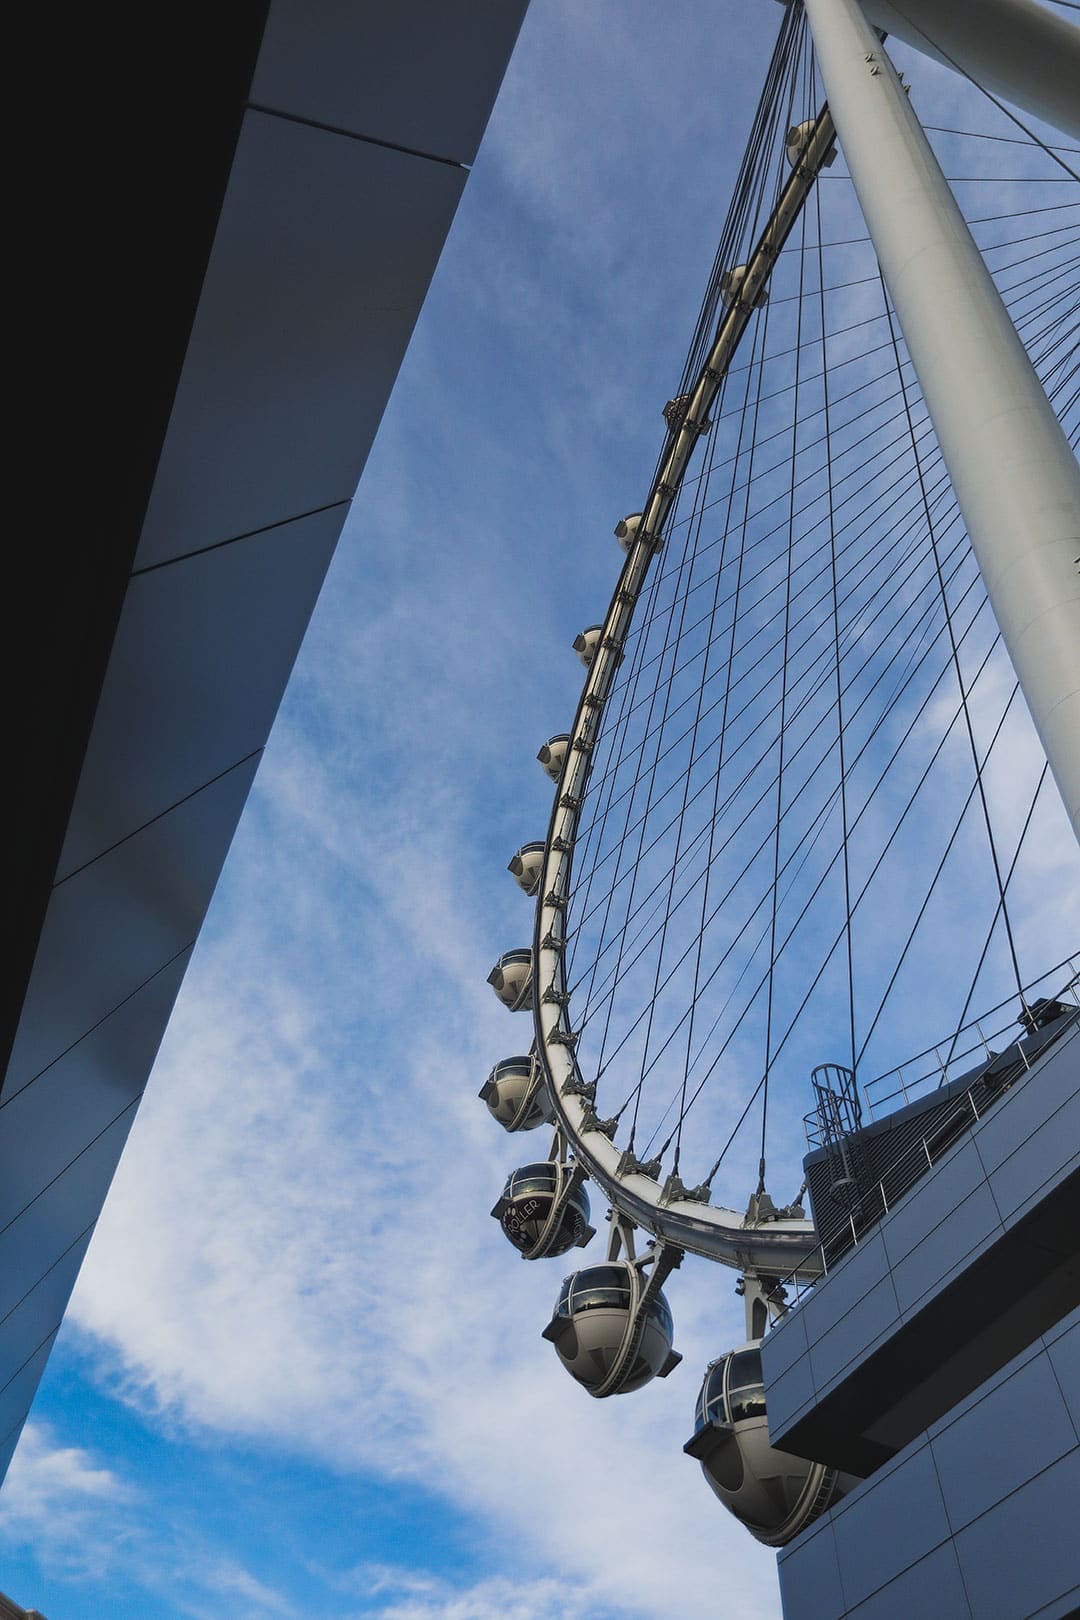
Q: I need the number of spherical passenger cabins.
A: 12